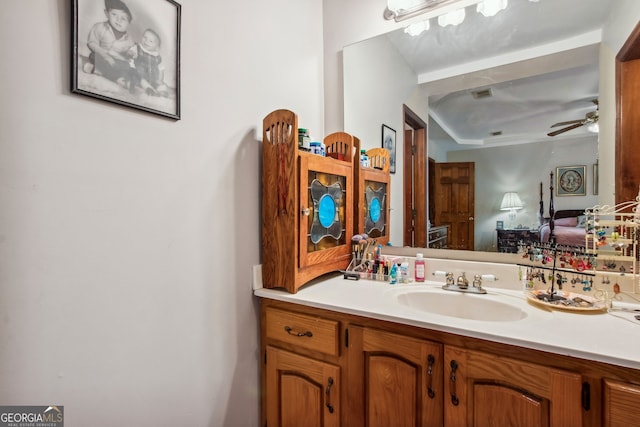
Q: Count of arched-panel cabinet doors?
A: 3